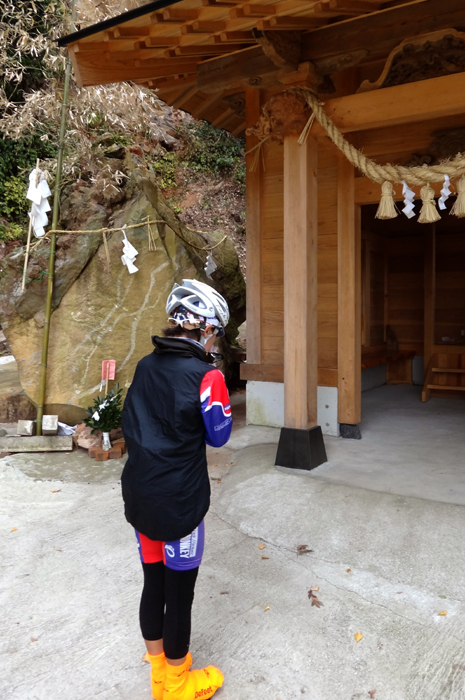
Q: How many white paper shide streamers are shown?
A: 5